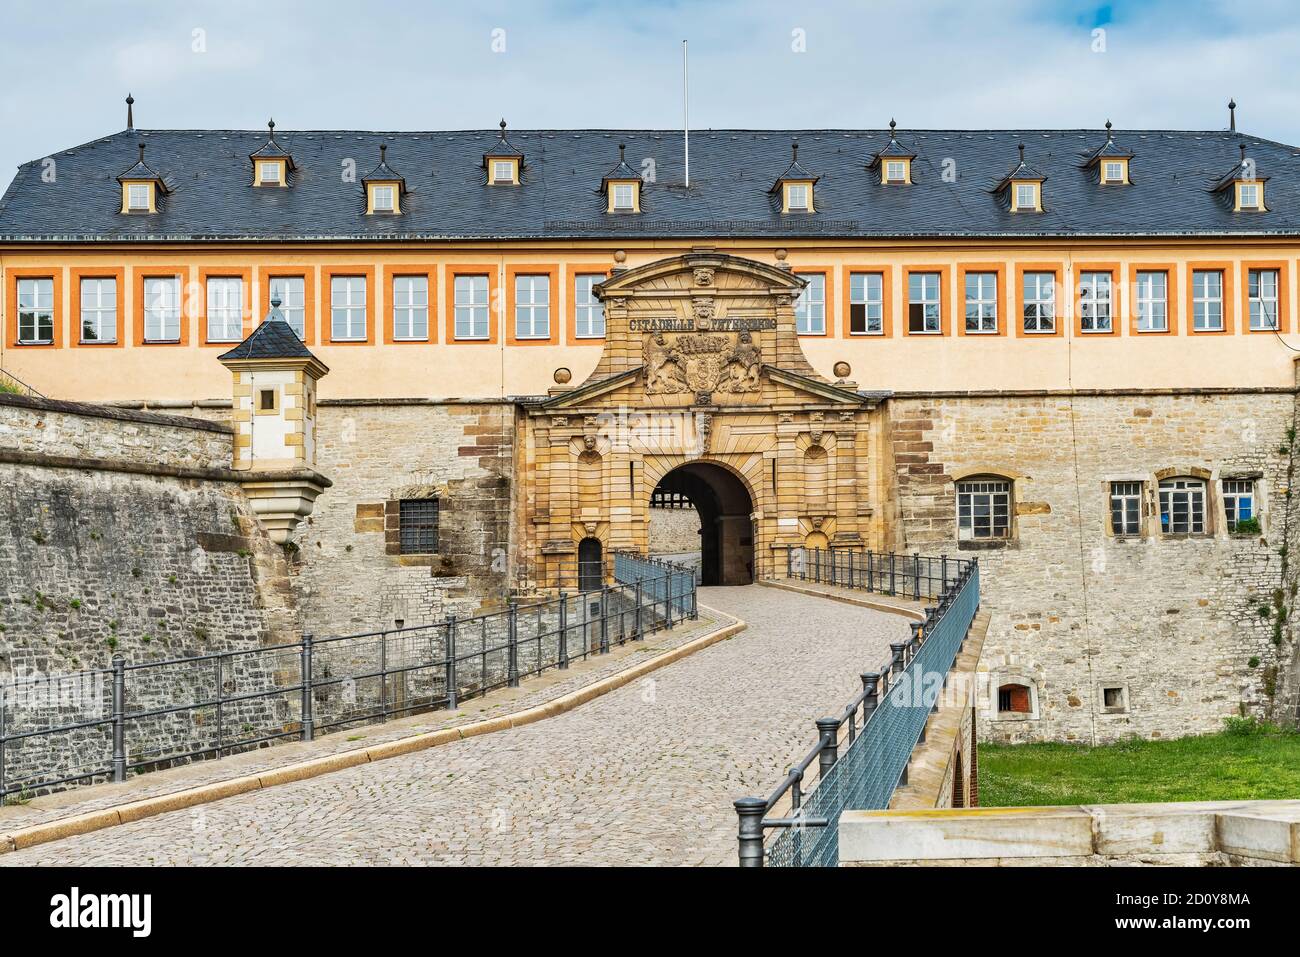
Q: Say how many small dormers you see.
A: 10